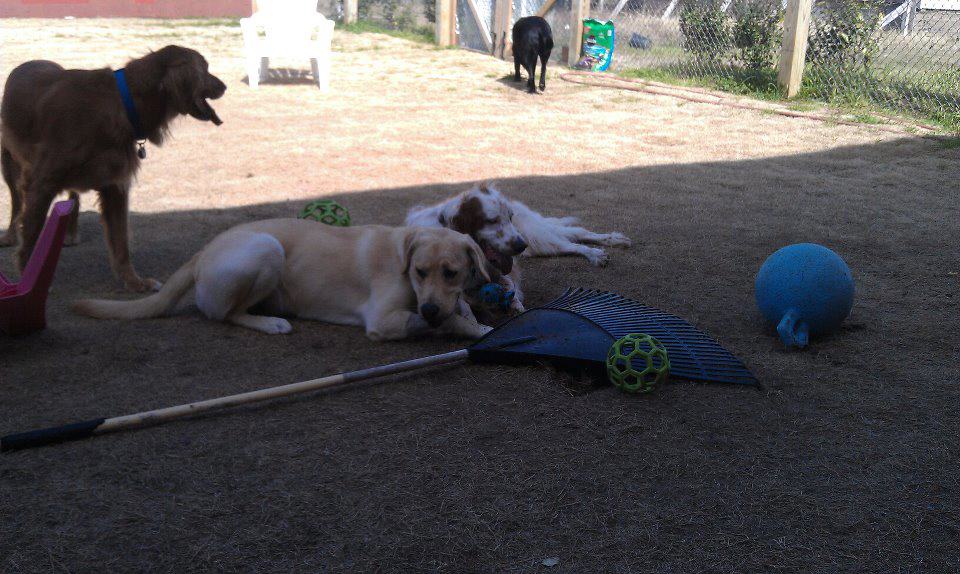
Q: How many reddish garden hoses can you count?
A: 1